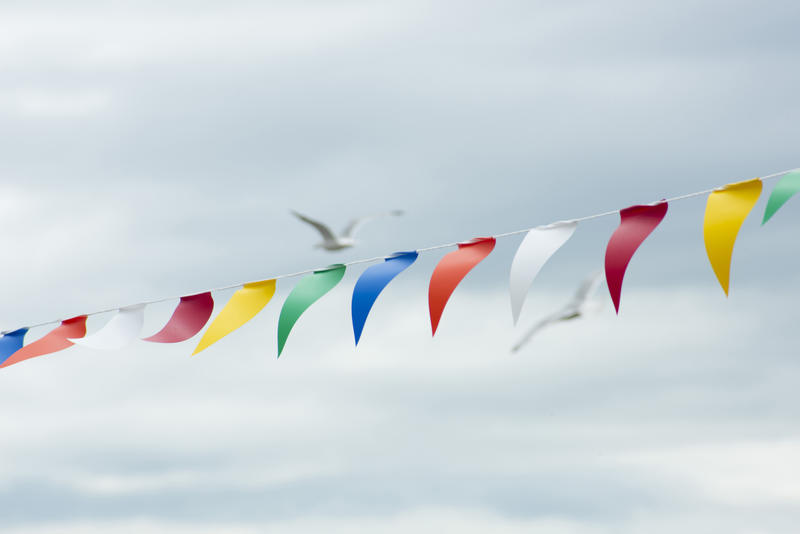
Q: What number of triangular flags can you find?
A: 12